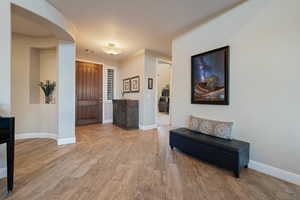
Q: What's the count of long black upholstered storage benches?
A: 1